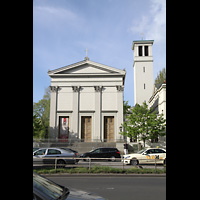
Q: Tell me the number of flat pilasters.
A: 4